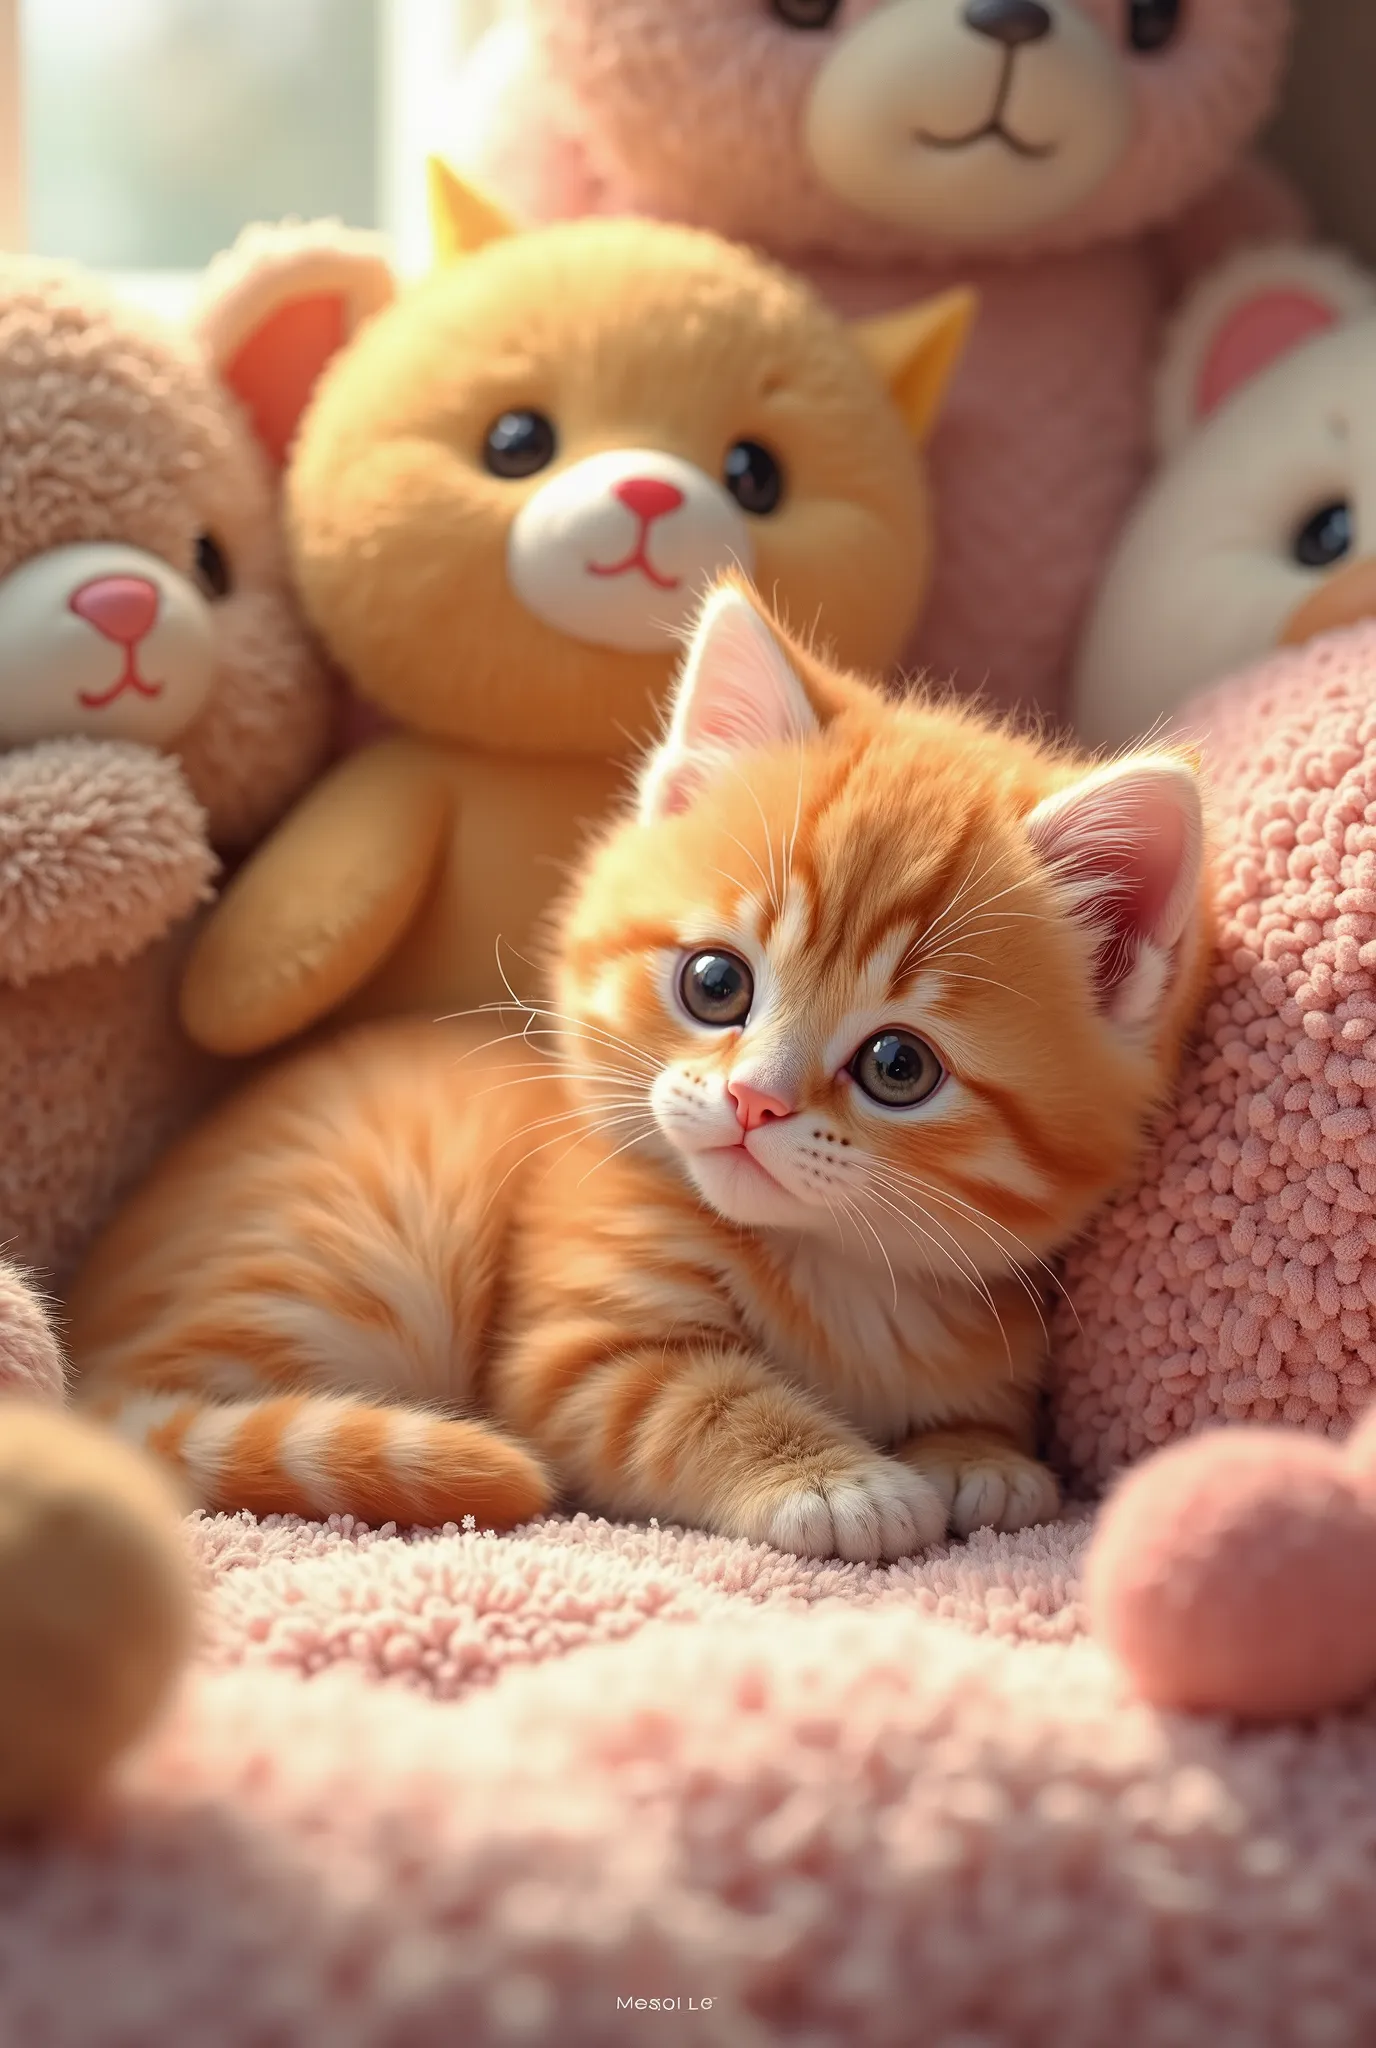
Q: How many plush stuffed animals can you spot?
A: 4